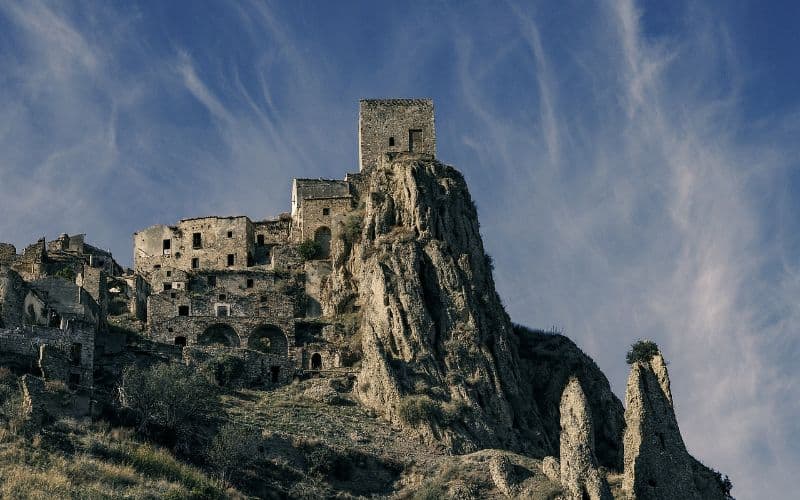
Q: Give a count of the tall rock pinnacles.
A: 2